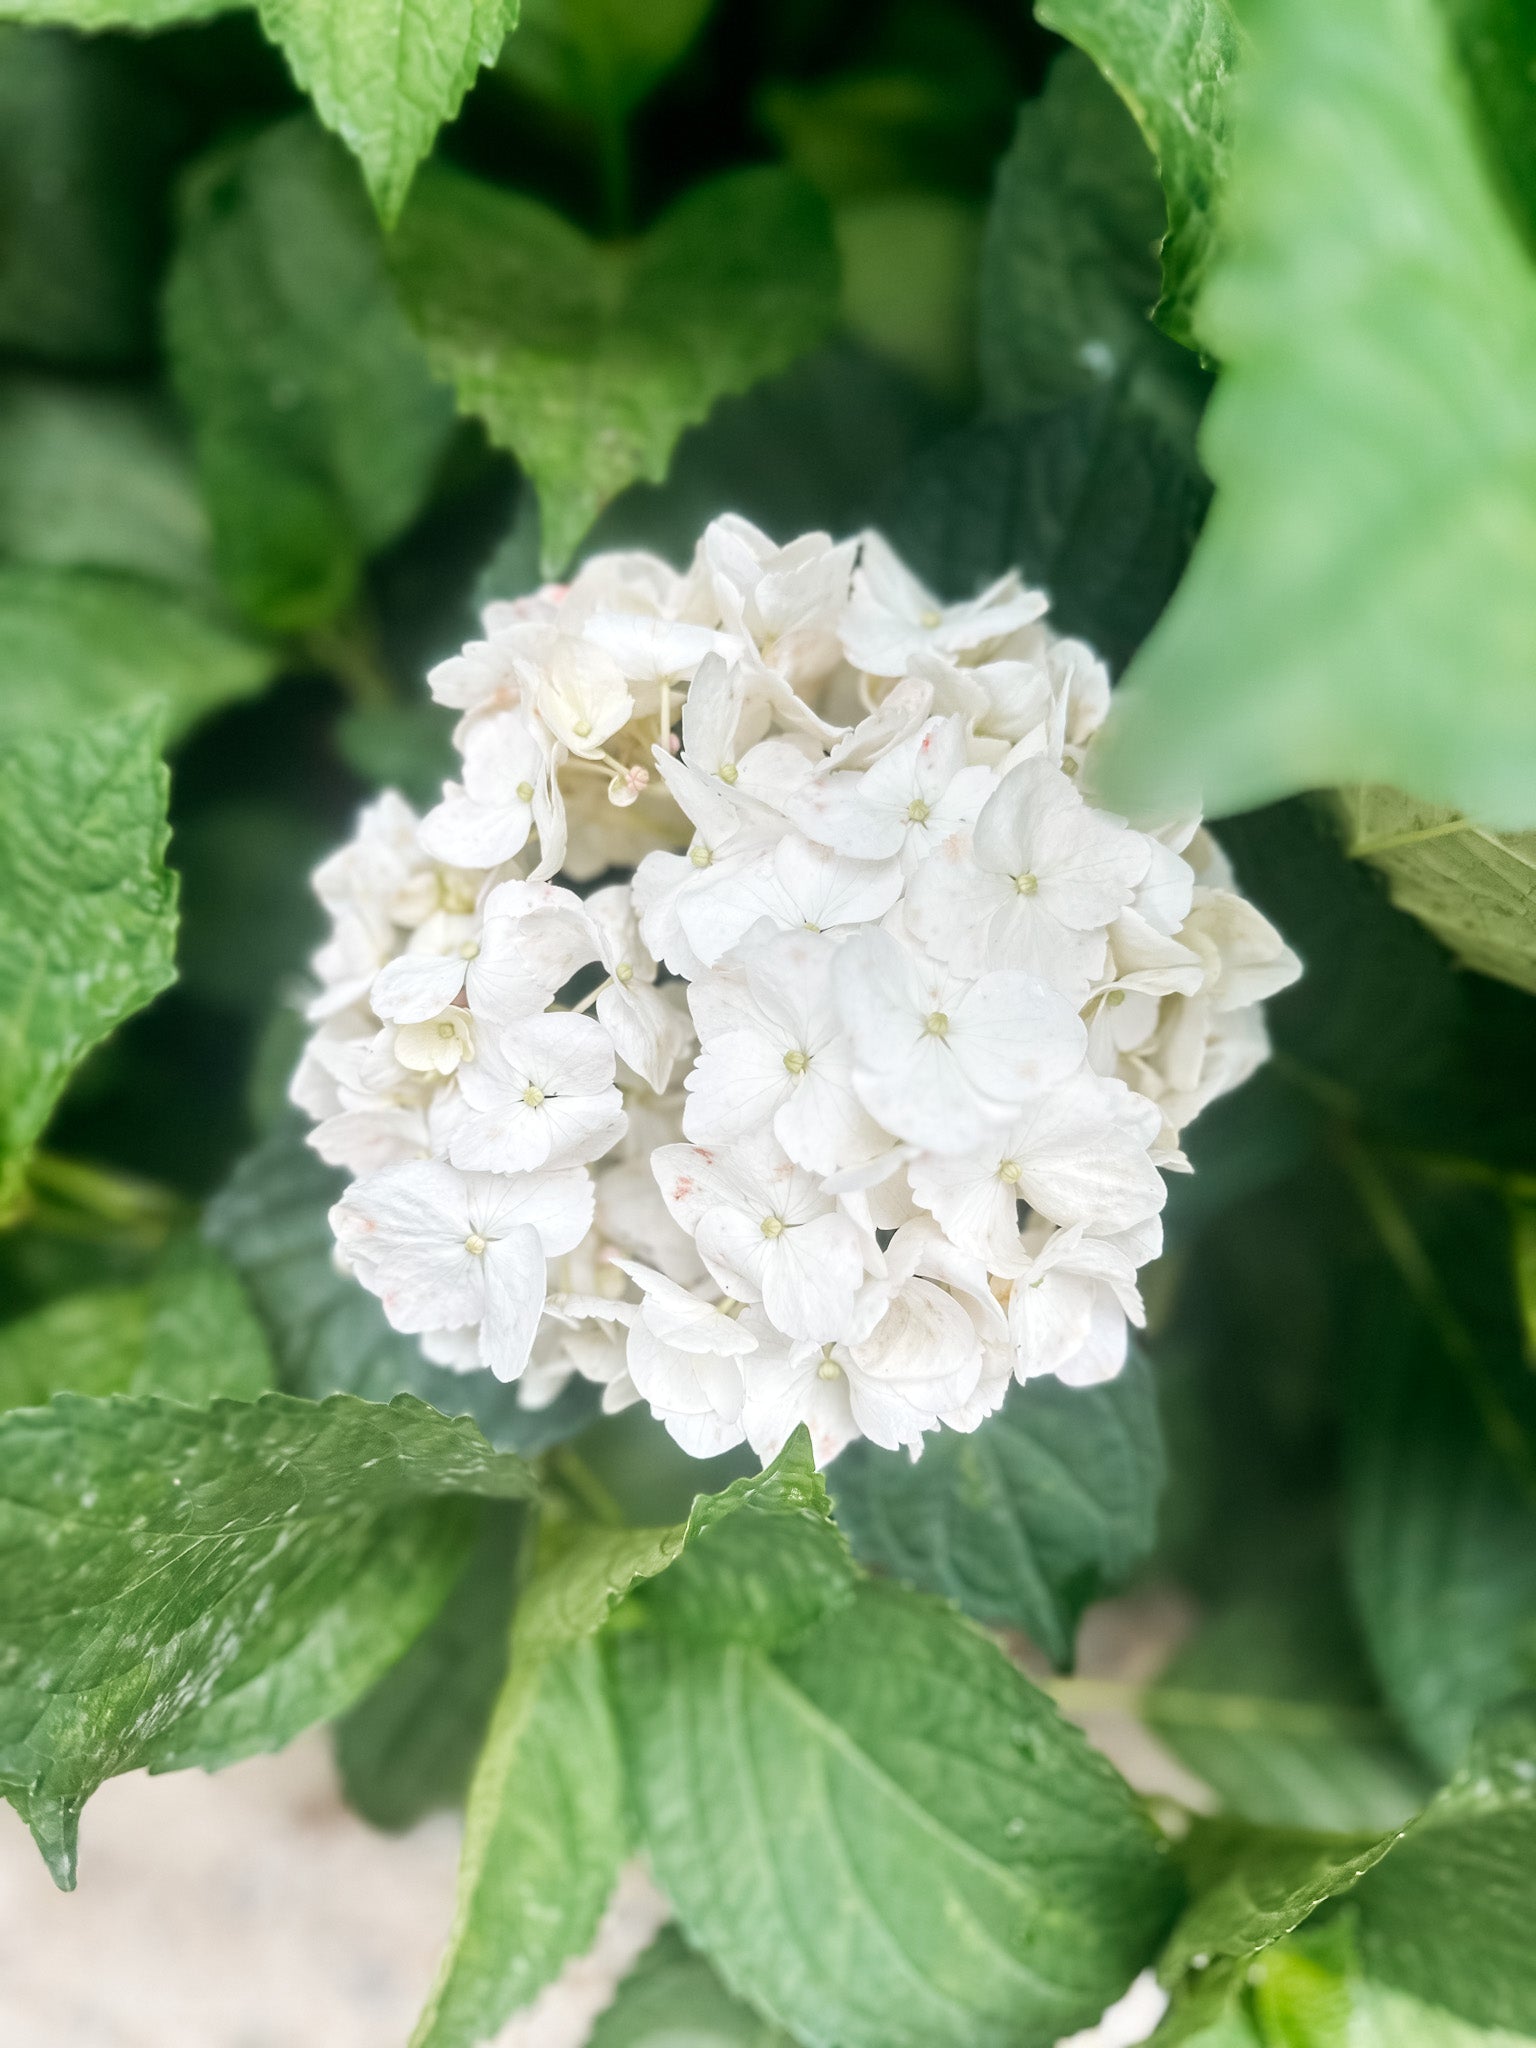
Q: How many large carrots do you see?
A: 0